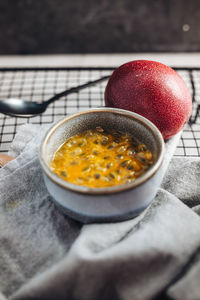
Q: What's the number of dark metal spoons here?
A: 1